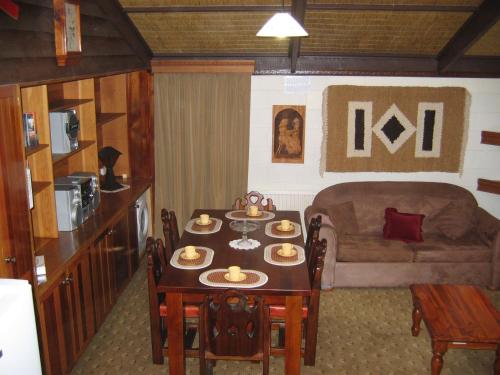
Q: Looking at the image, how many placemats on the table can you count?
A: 6